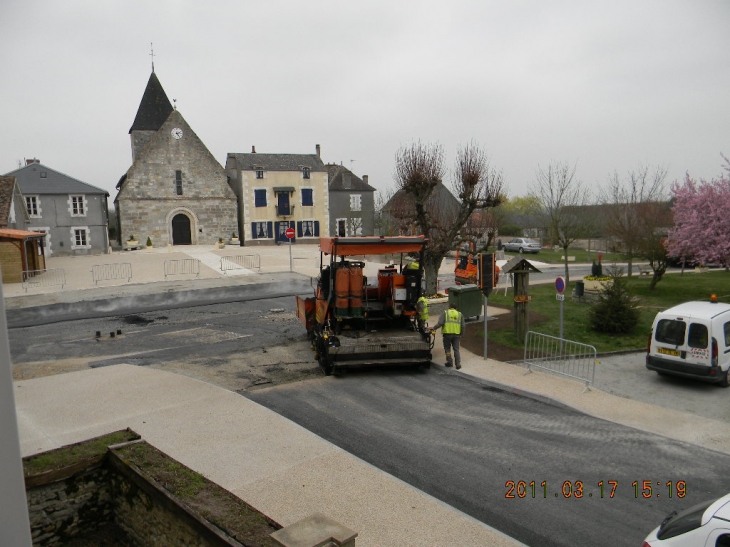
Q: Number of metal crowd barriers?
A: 5